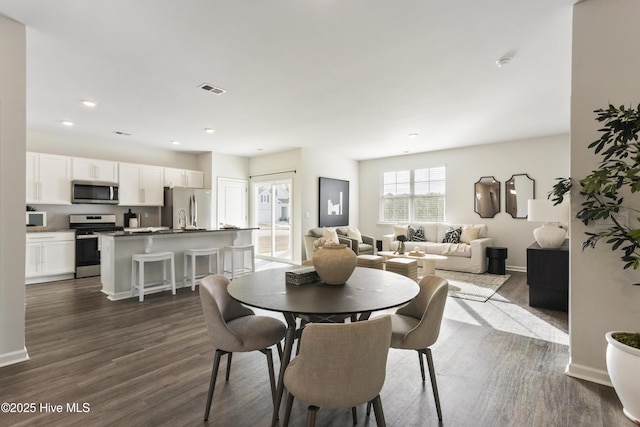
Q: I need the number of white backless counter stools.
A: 3